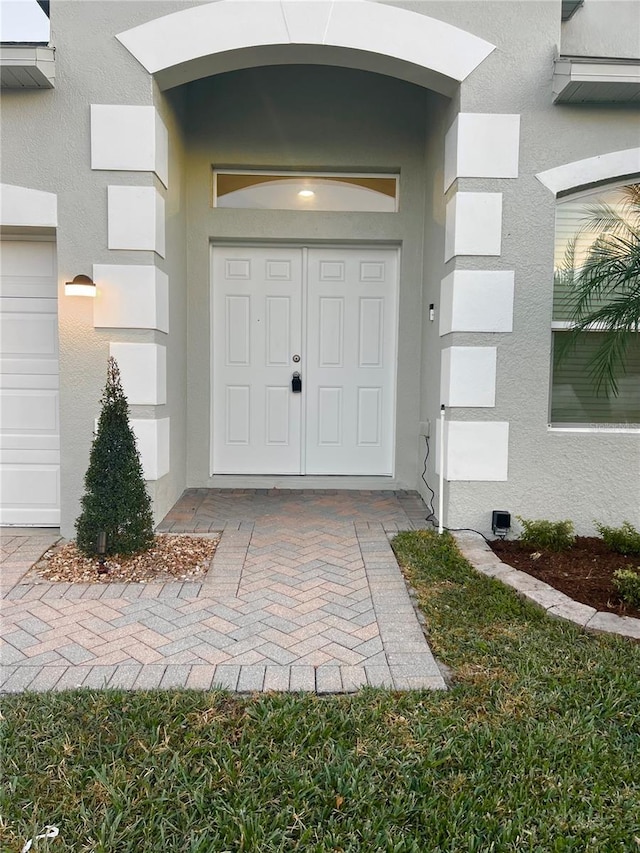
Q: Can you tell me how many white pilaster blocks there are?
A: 10